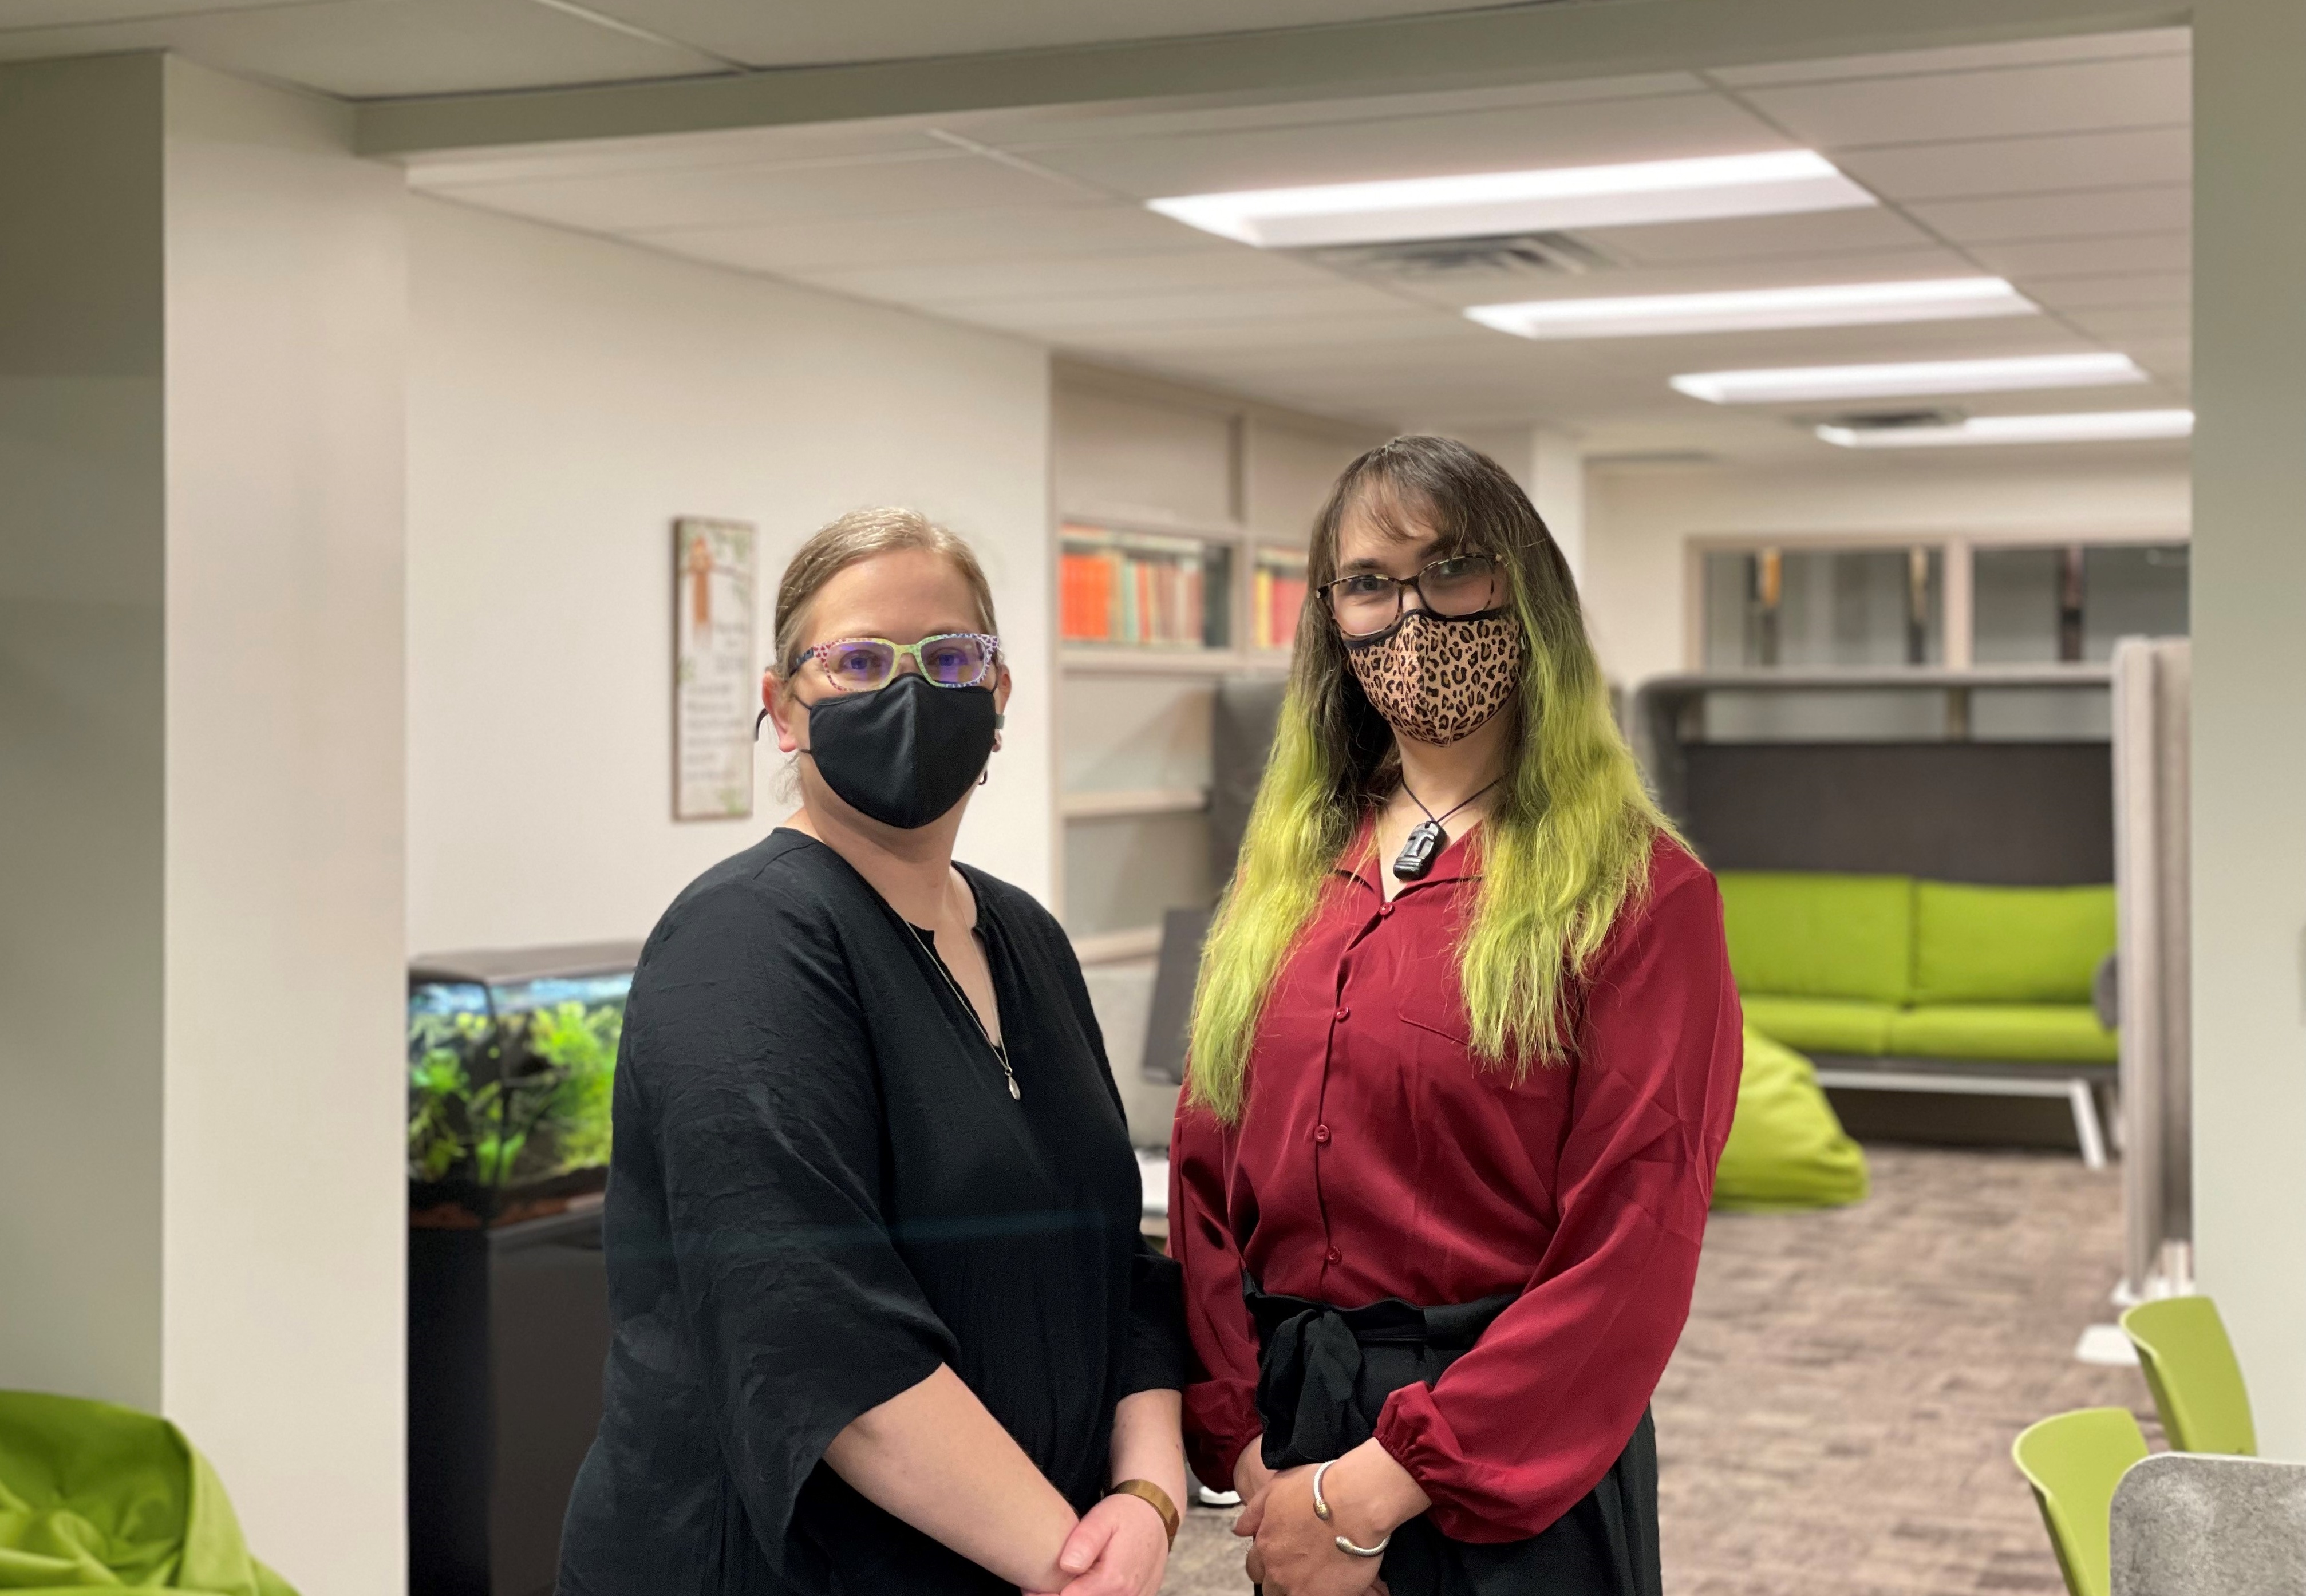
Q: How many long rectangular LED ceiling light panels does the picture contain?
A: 4